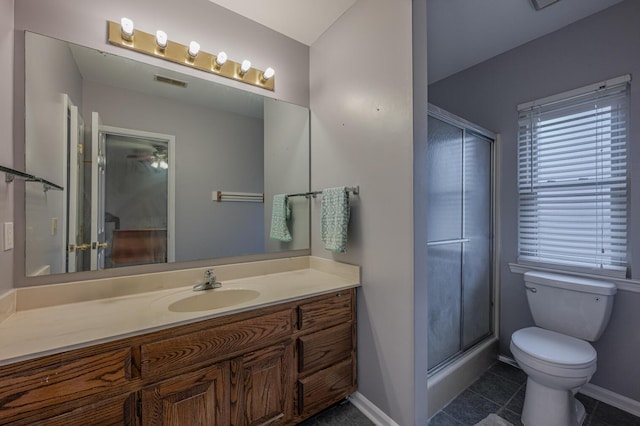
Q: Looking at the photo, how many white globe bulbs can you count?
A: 6